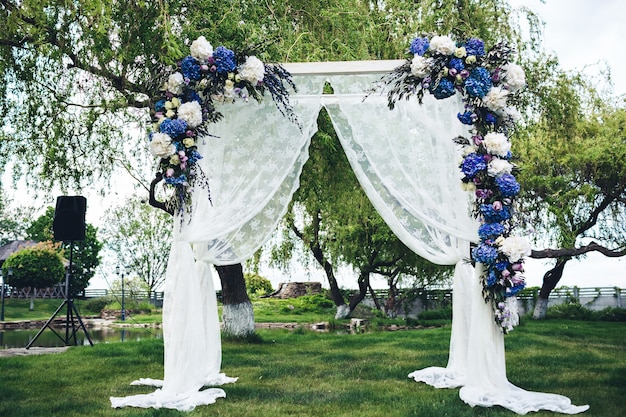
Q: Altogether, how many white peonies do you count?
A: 12